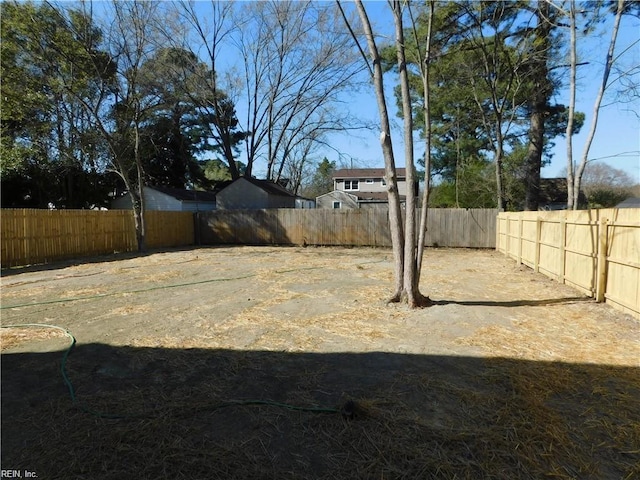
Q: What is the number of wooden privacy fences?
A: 3